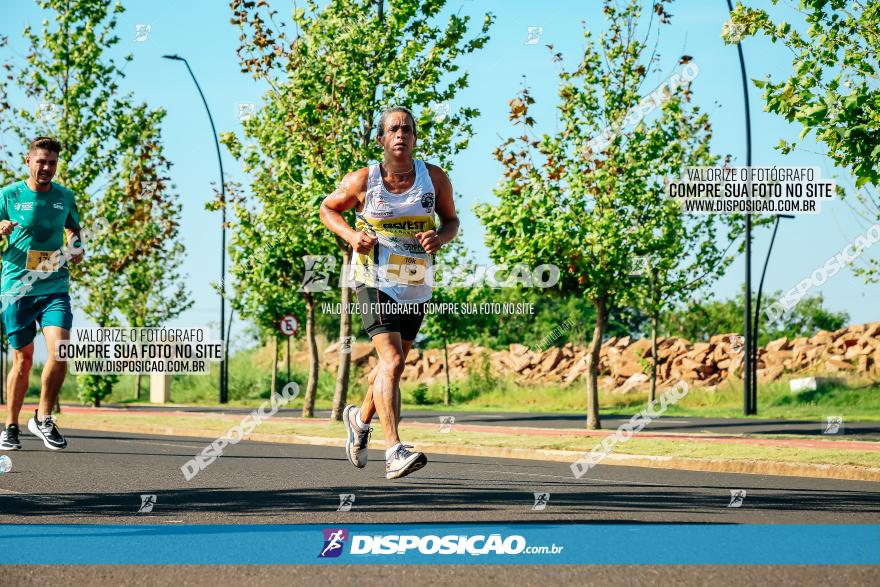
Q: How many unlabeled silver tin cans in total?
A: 0